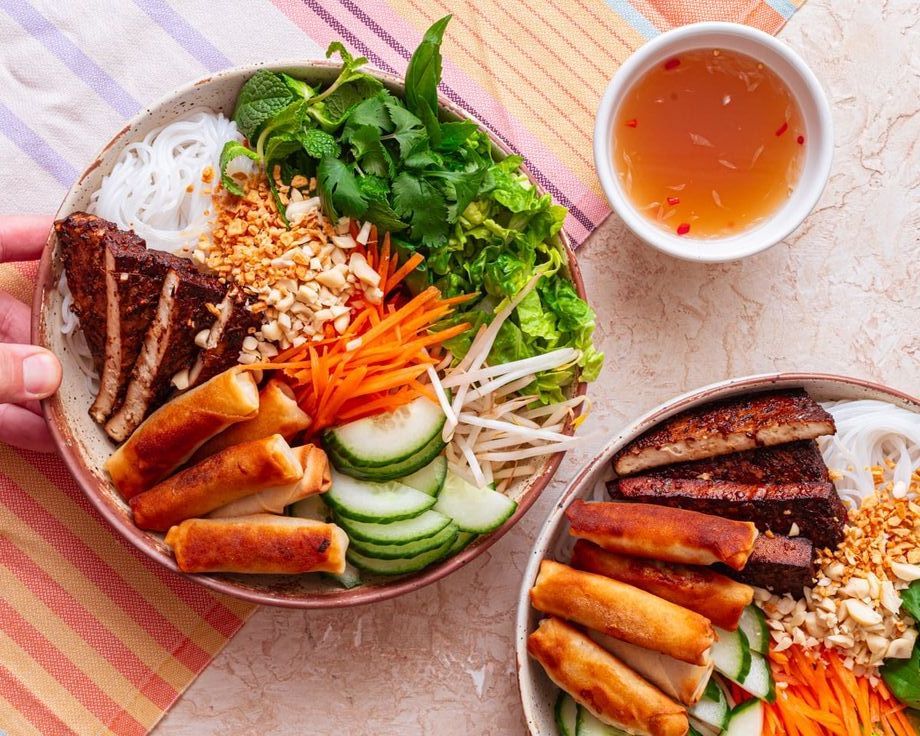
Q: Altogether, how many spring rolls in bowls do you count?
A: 10